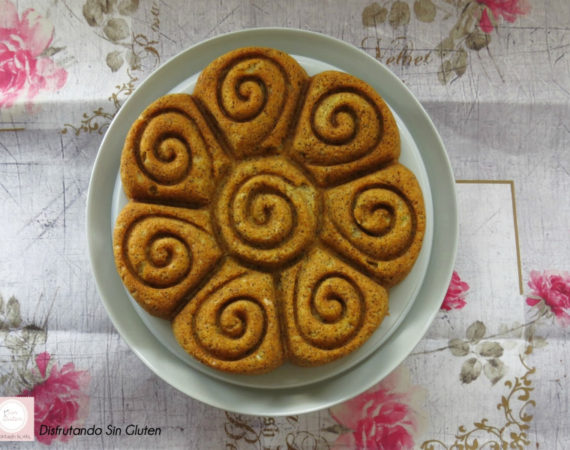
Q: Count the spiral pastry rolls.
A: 8